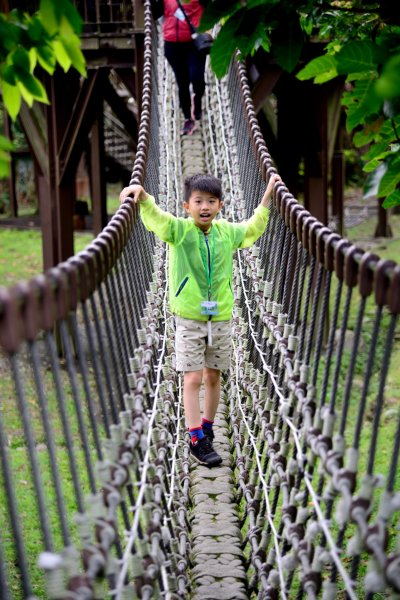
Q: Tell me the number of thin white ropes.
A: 4